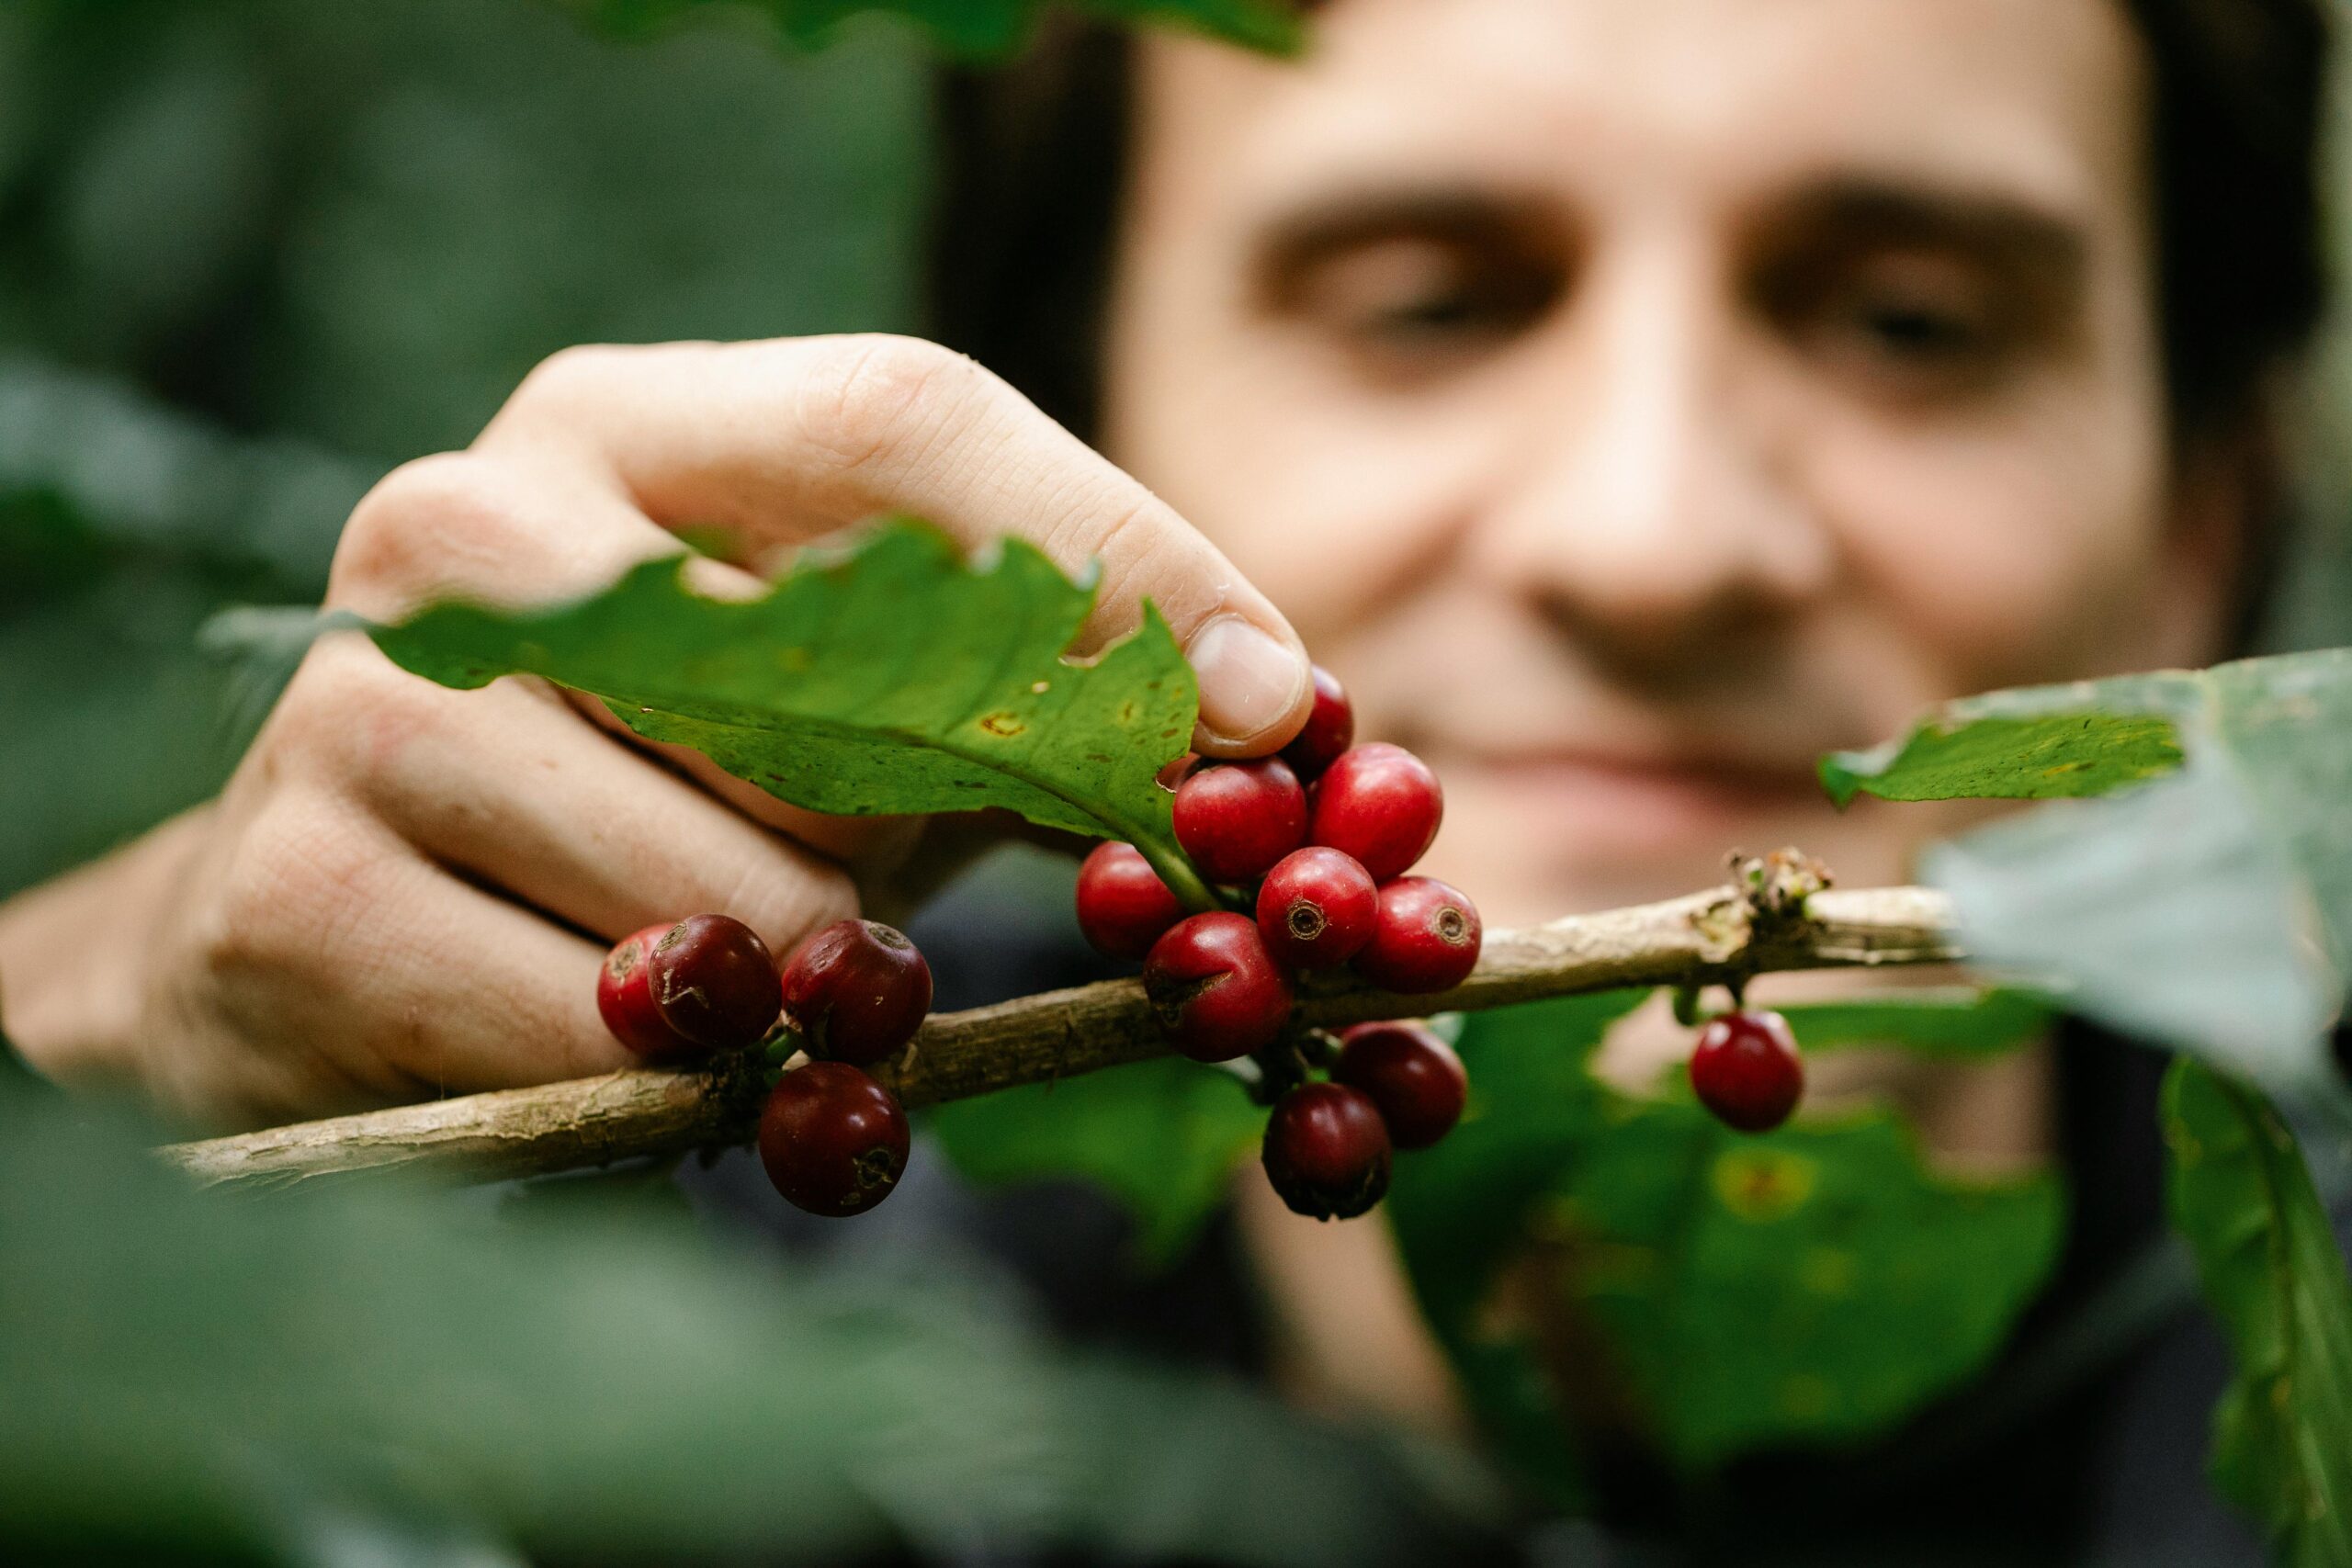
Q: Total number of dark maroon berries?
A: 5